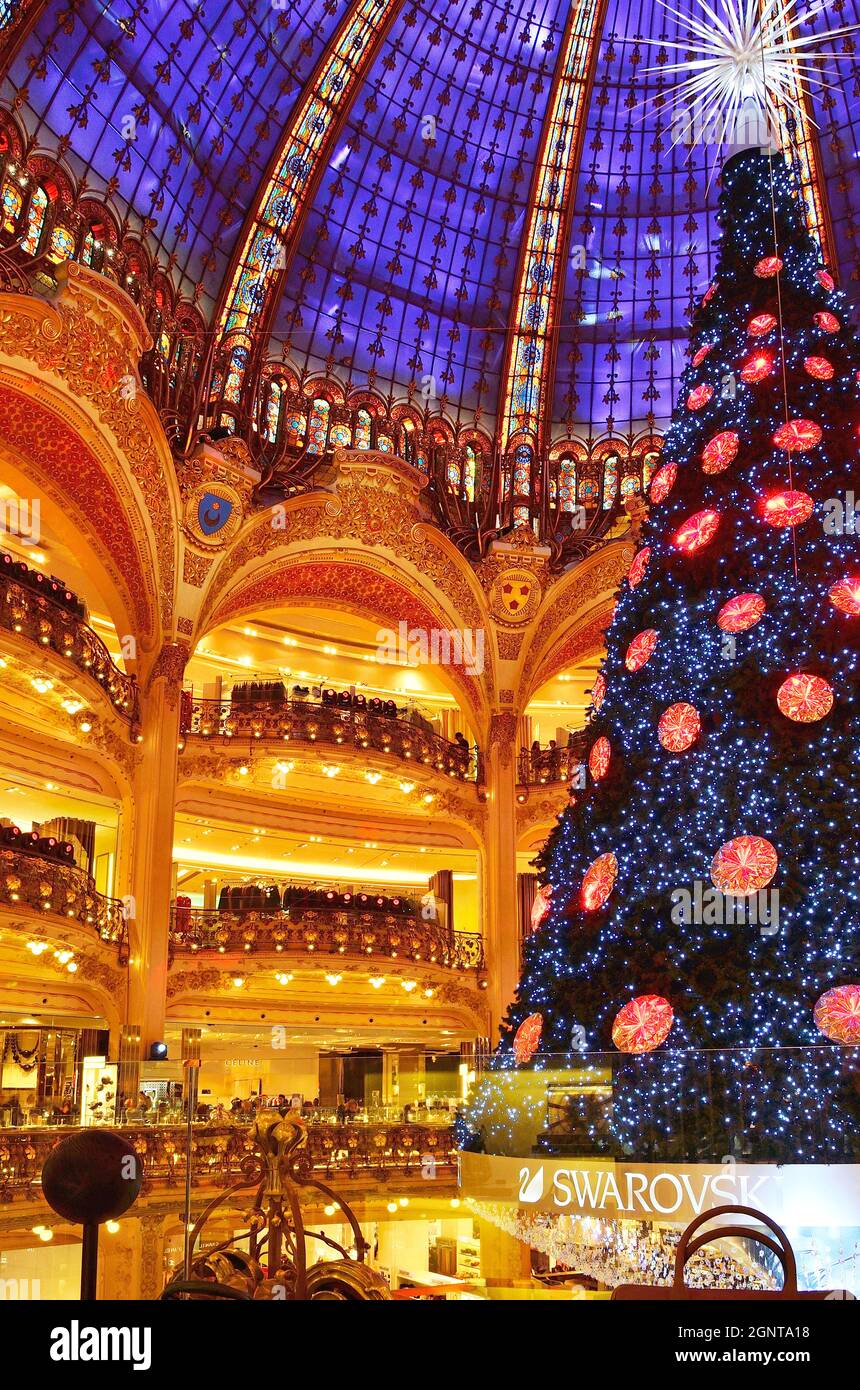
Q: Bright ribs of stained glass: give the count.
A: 3